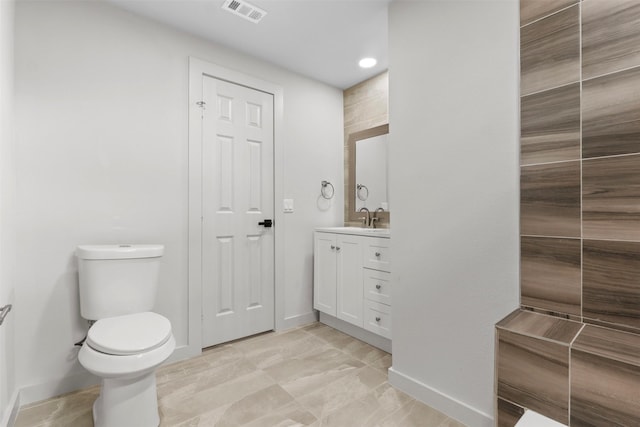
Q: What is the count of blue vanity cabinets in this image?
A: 0